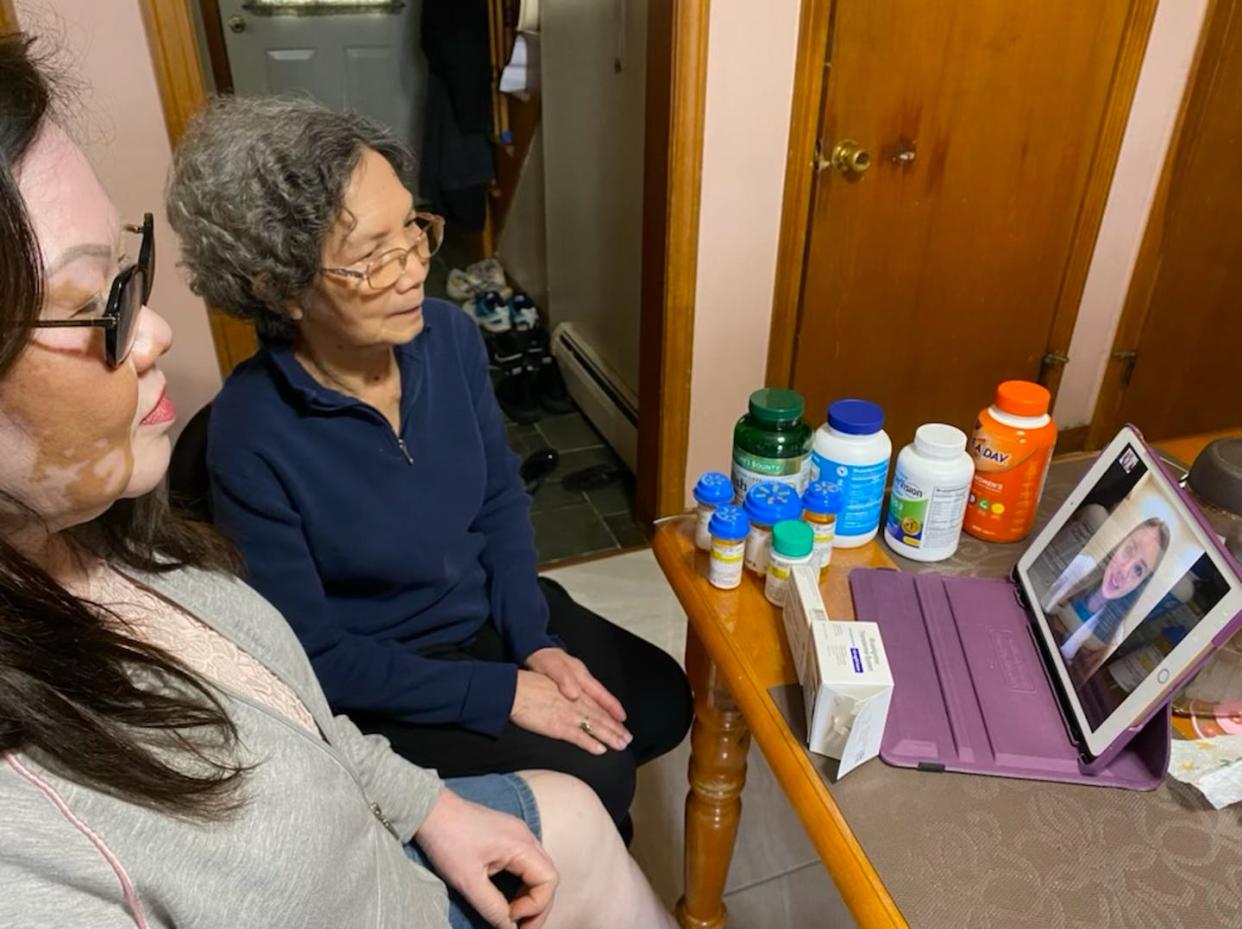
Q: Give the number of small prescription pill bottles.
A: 5